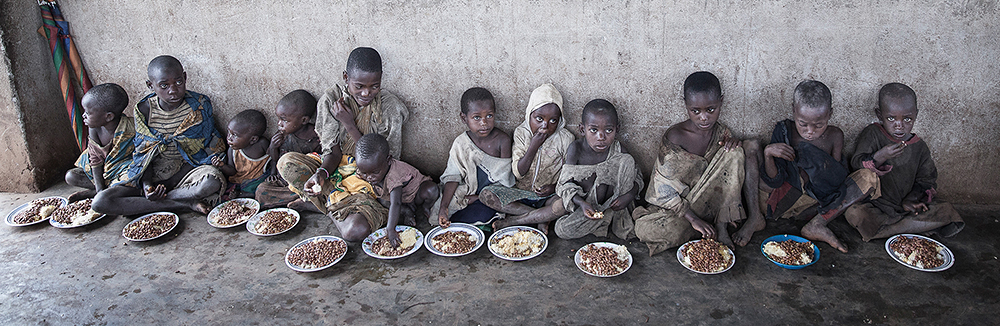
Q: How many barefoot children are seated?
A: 12